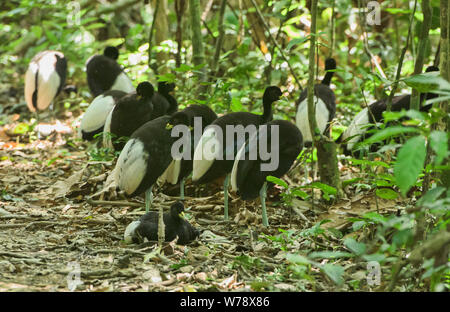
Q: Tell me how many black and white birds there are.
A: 11